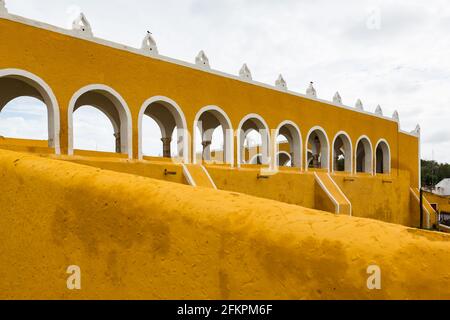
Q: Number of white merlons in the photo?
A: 12